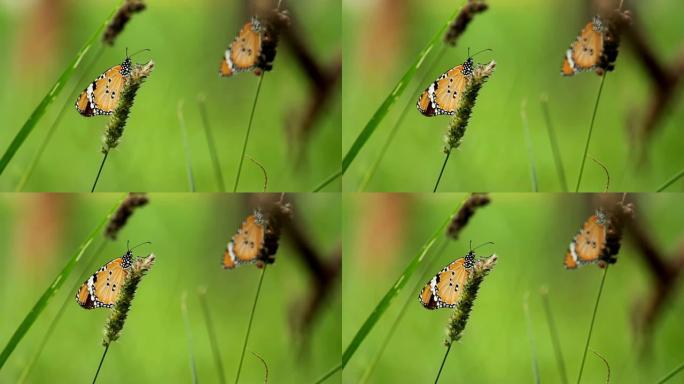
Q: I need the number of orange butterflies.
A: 8